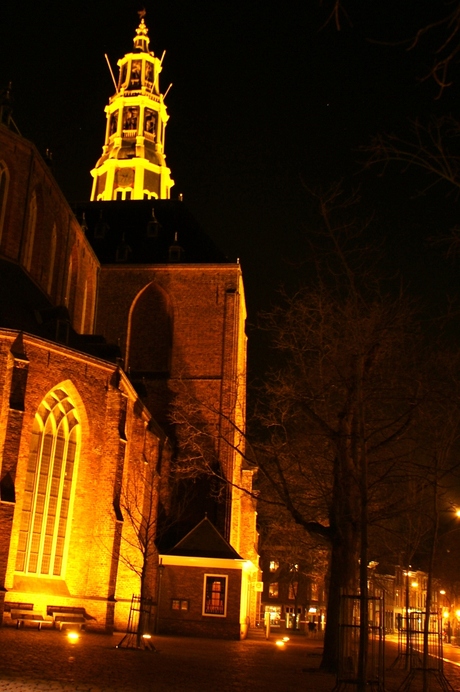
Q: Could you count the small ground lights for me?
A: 4